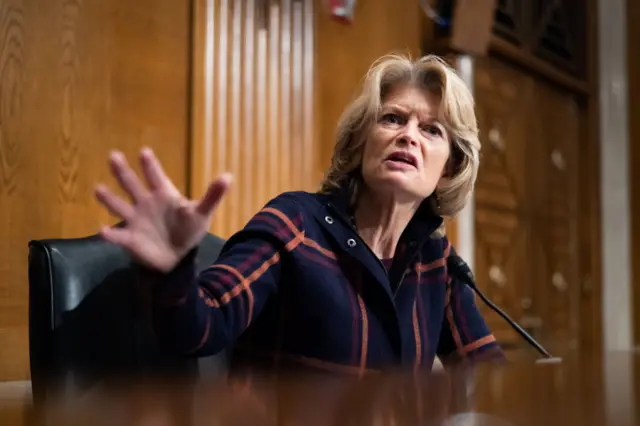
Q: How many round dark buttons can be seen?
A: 2